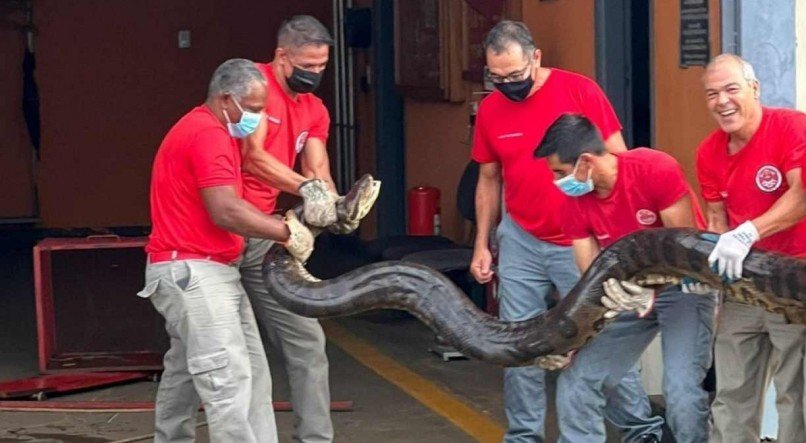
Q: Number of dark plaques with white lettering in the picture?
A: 1